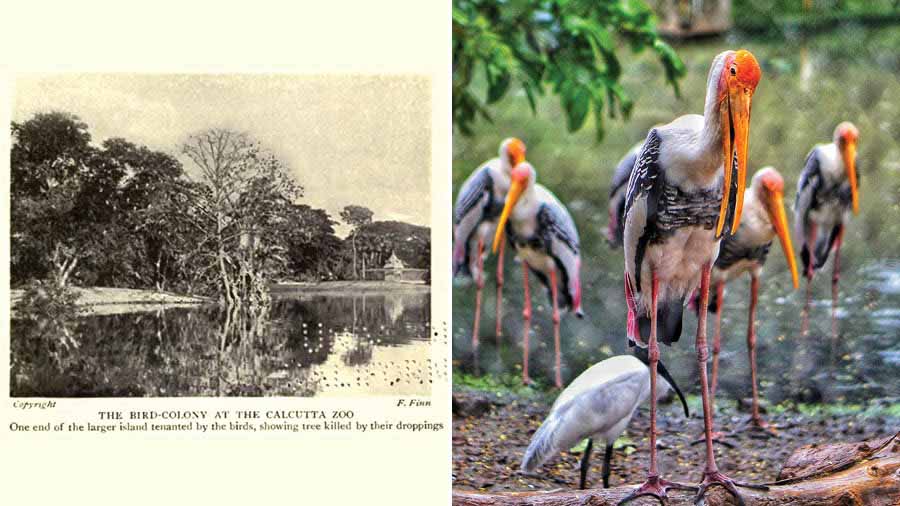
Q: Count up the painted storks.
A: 6